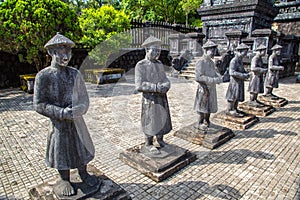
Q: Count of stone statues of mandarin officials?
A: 6